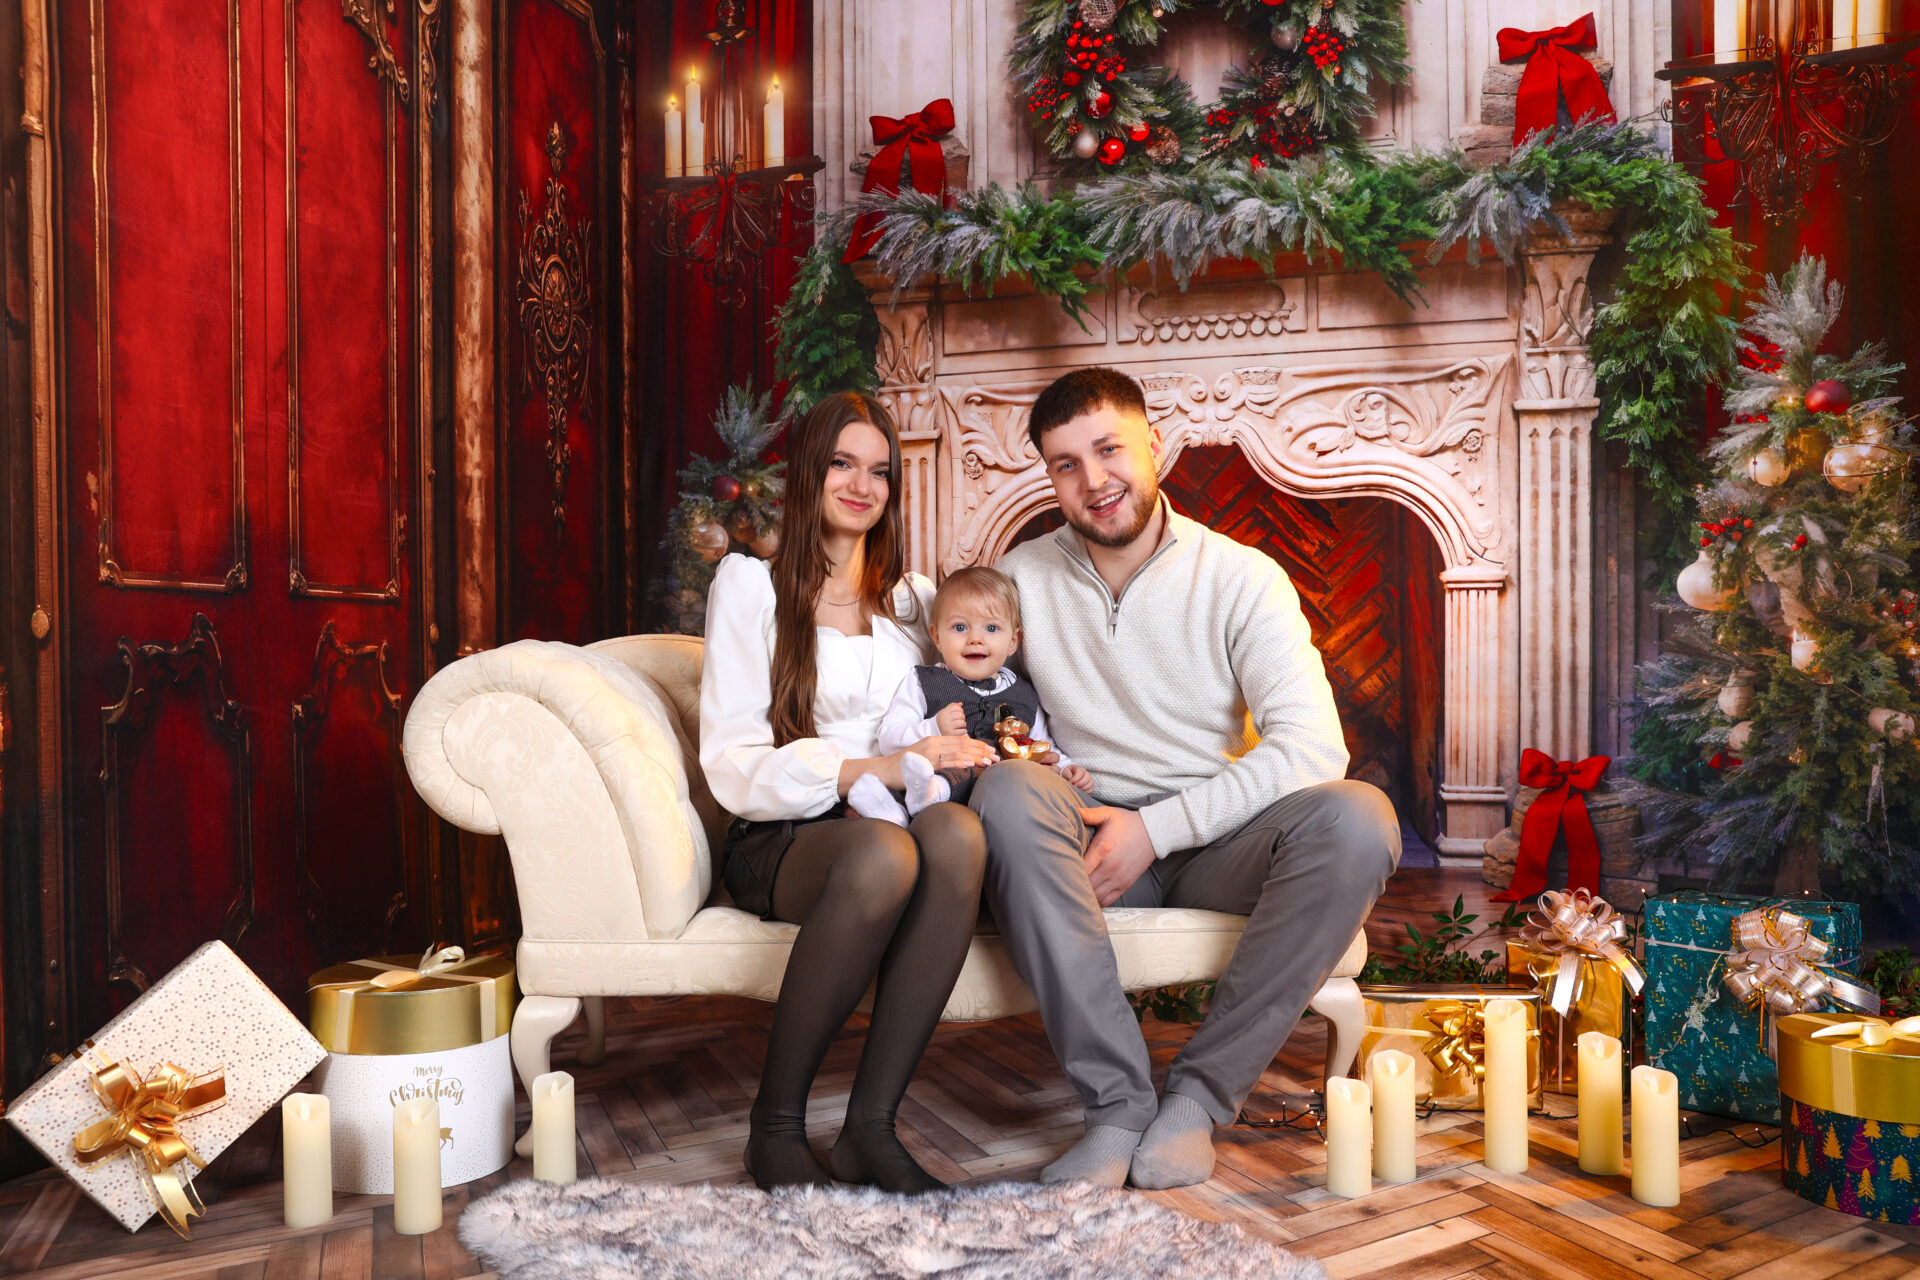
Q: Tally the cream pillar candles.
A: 8